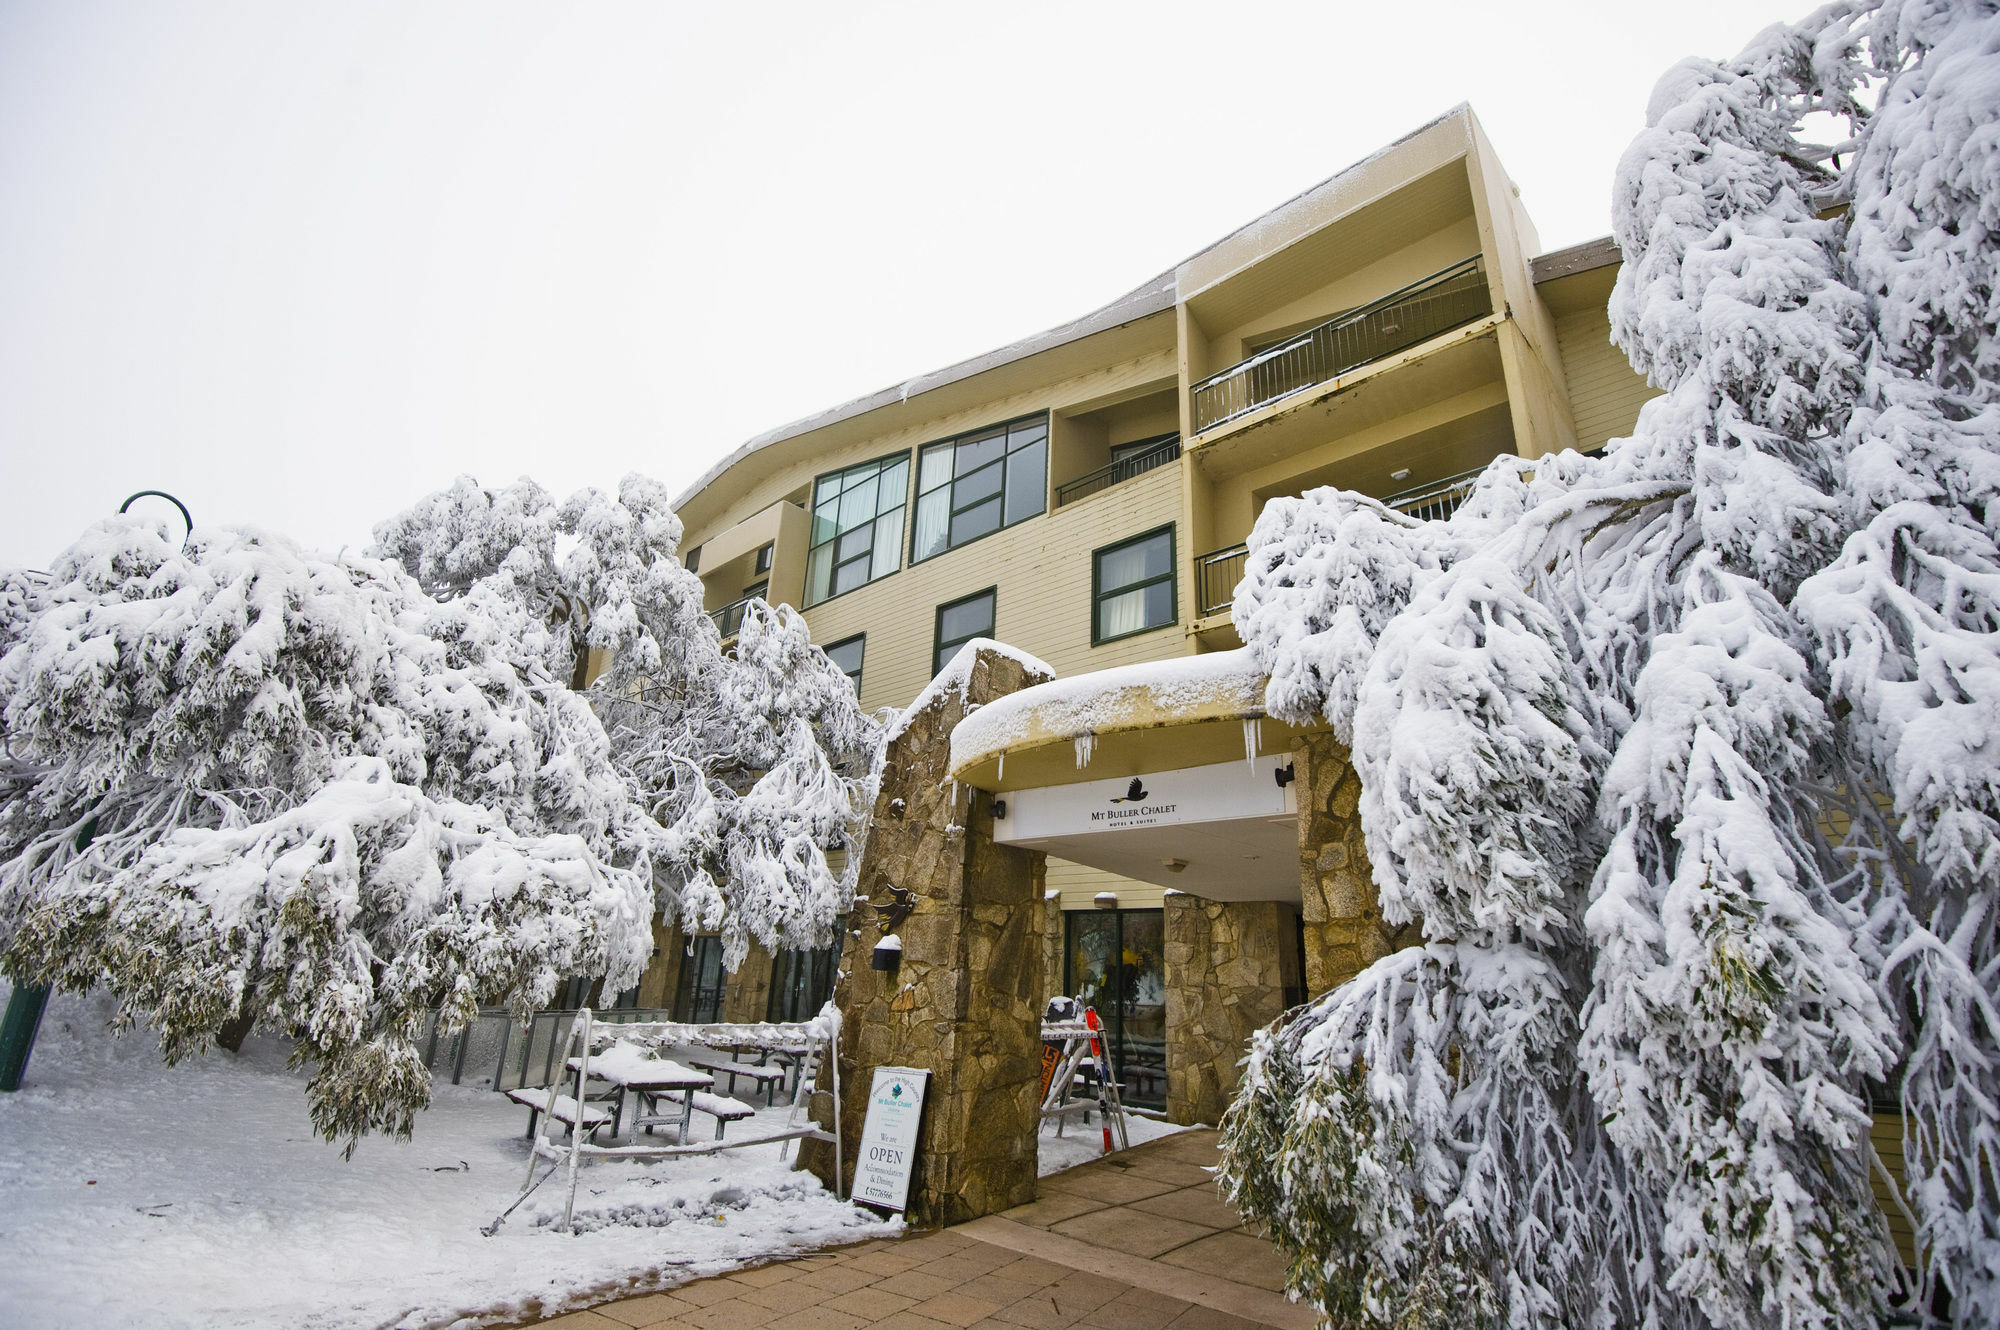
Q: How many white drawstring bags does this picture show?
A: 0